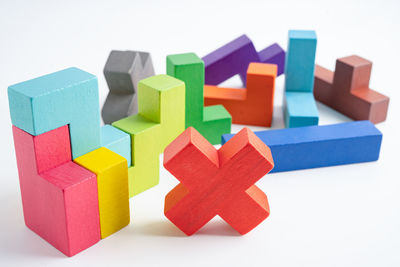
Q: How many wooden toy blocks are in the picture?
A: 12